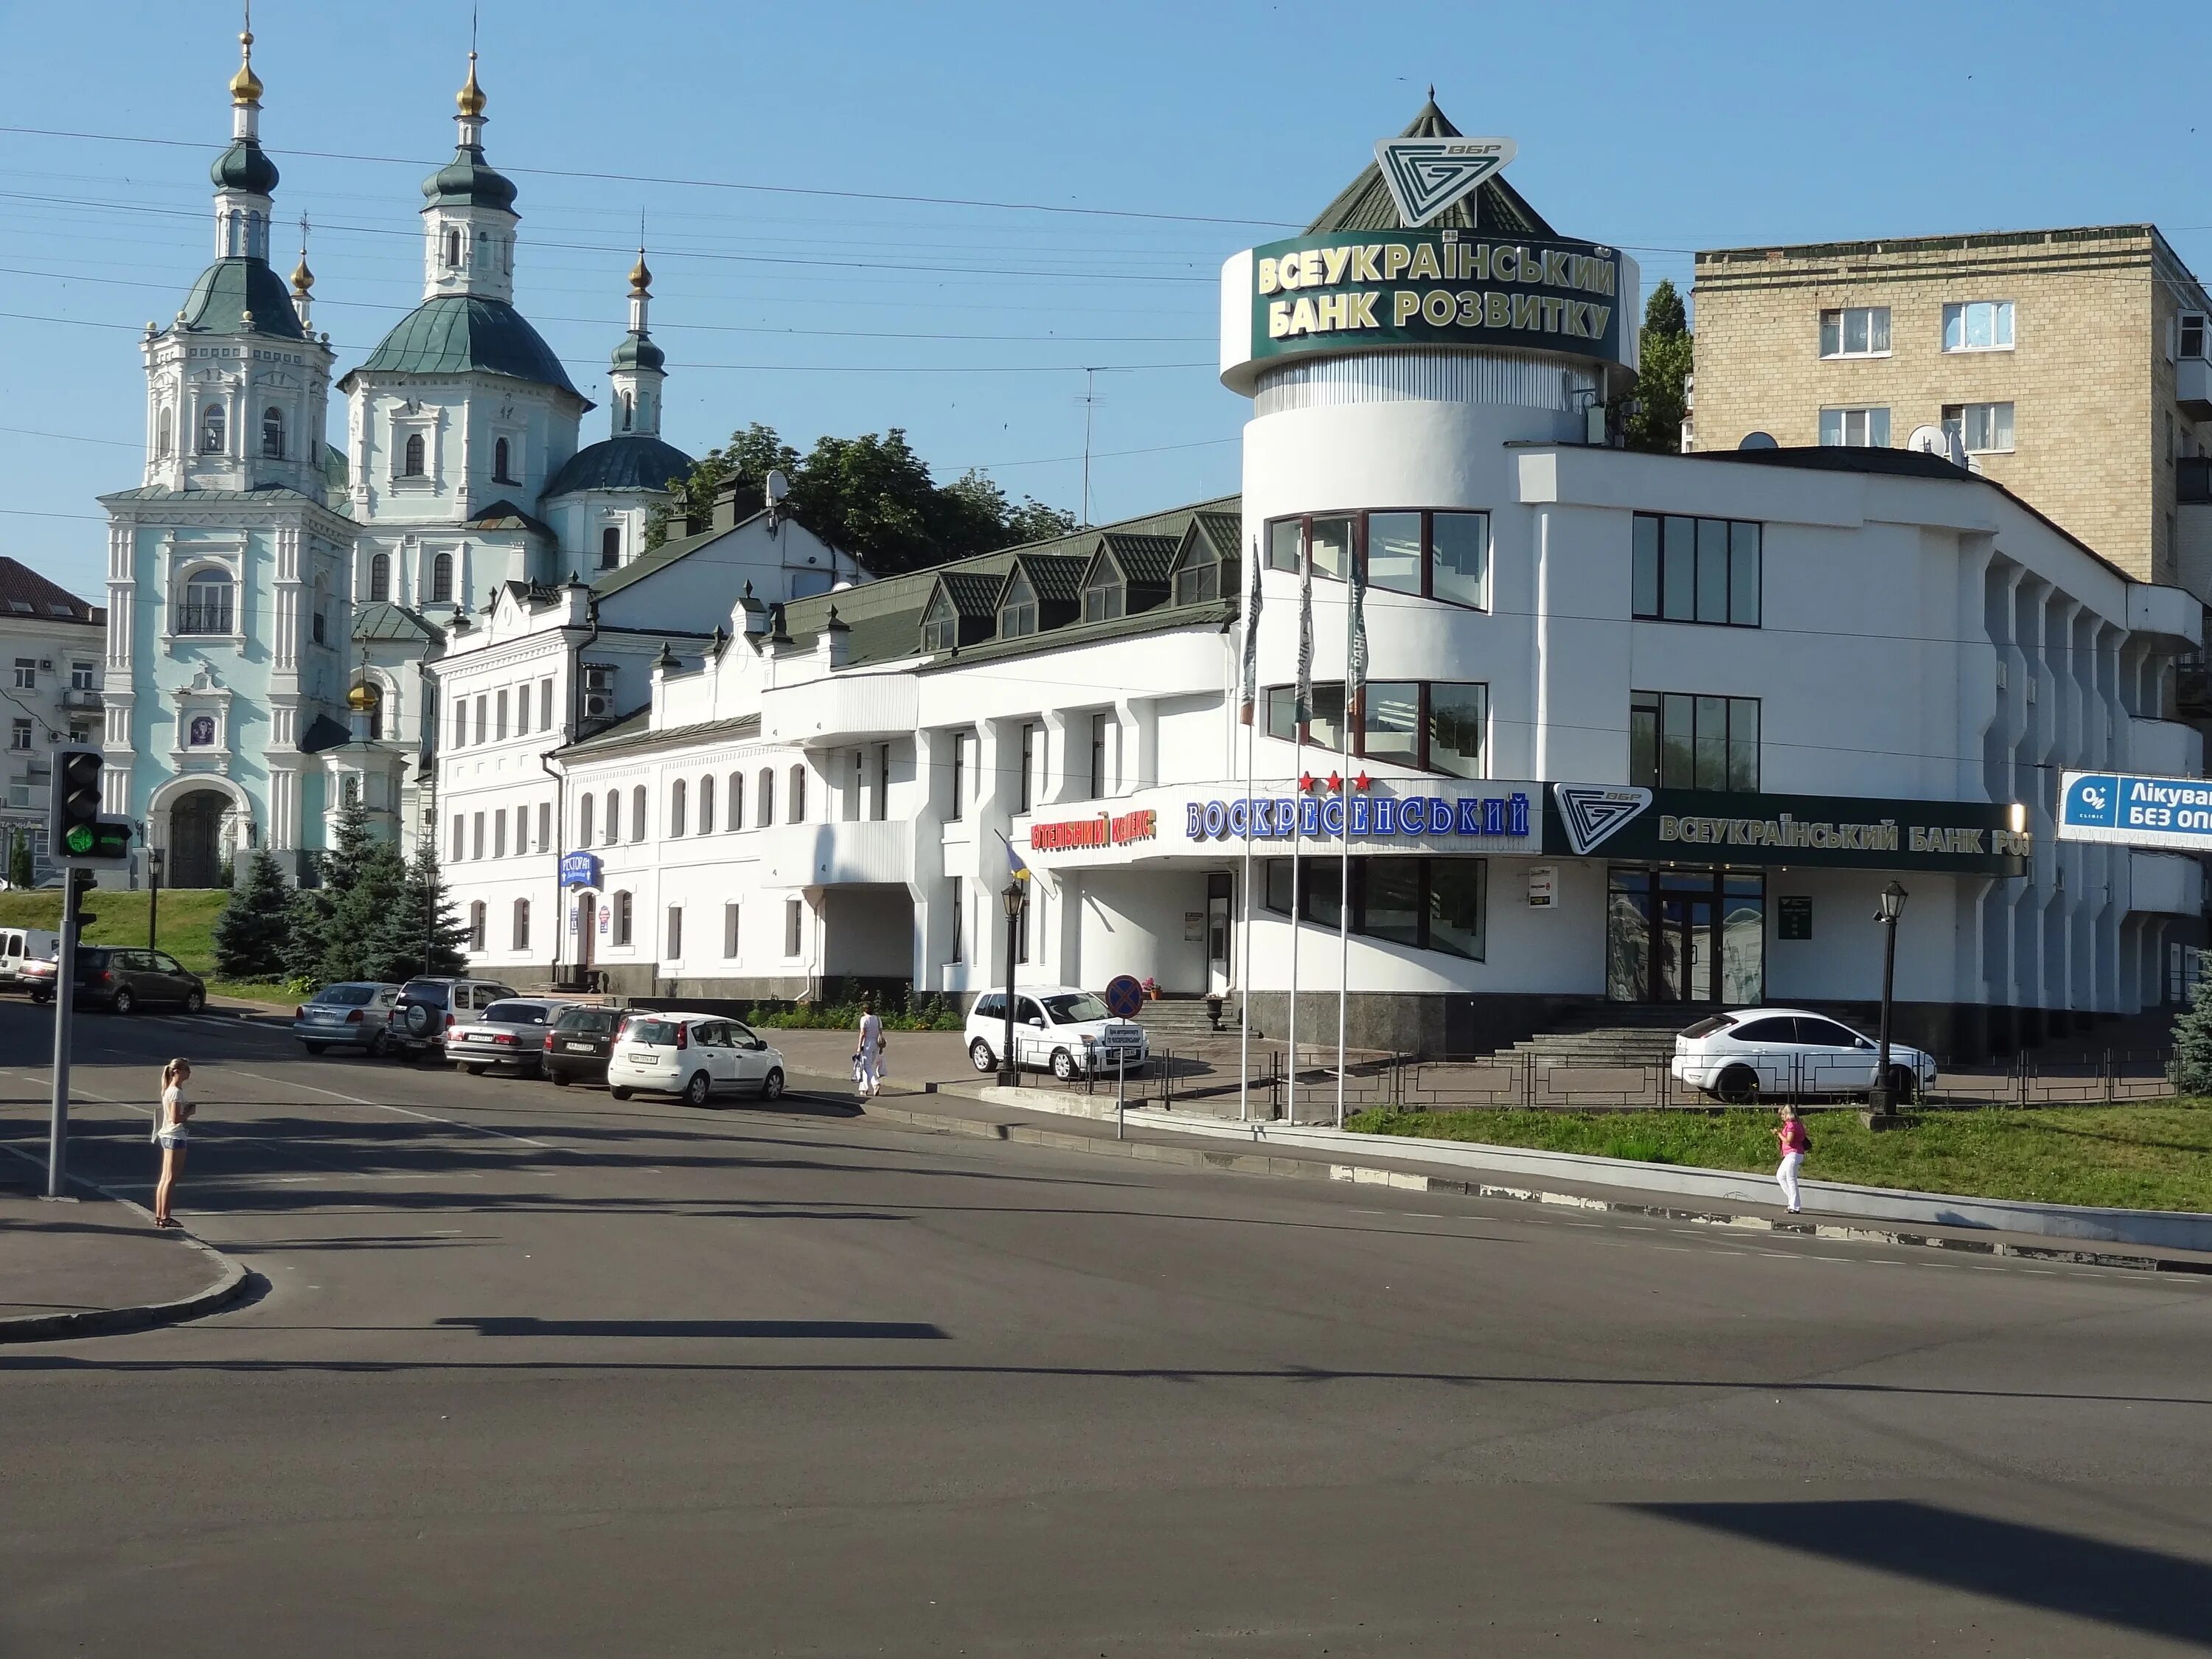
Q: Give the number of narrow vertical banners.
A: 3